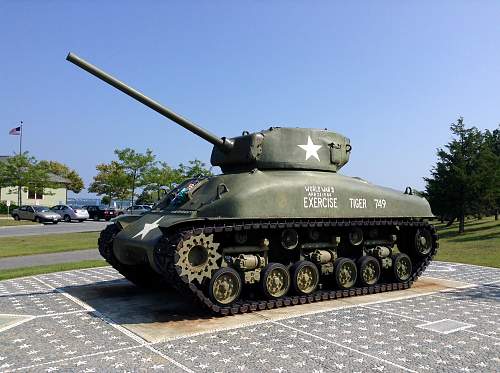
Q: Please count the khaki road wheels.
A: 6